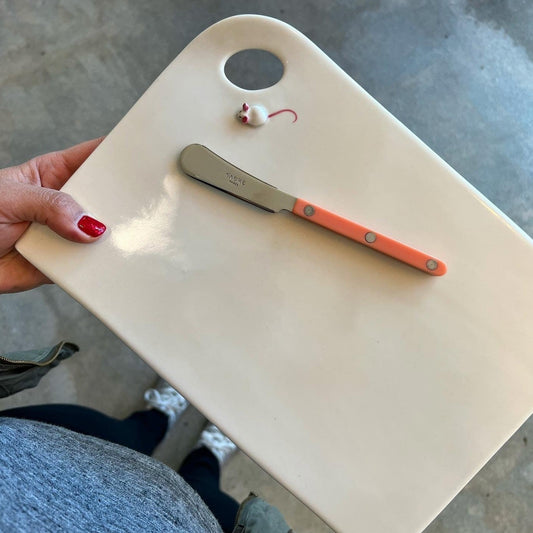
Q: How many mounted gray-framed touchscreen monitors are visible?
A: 0